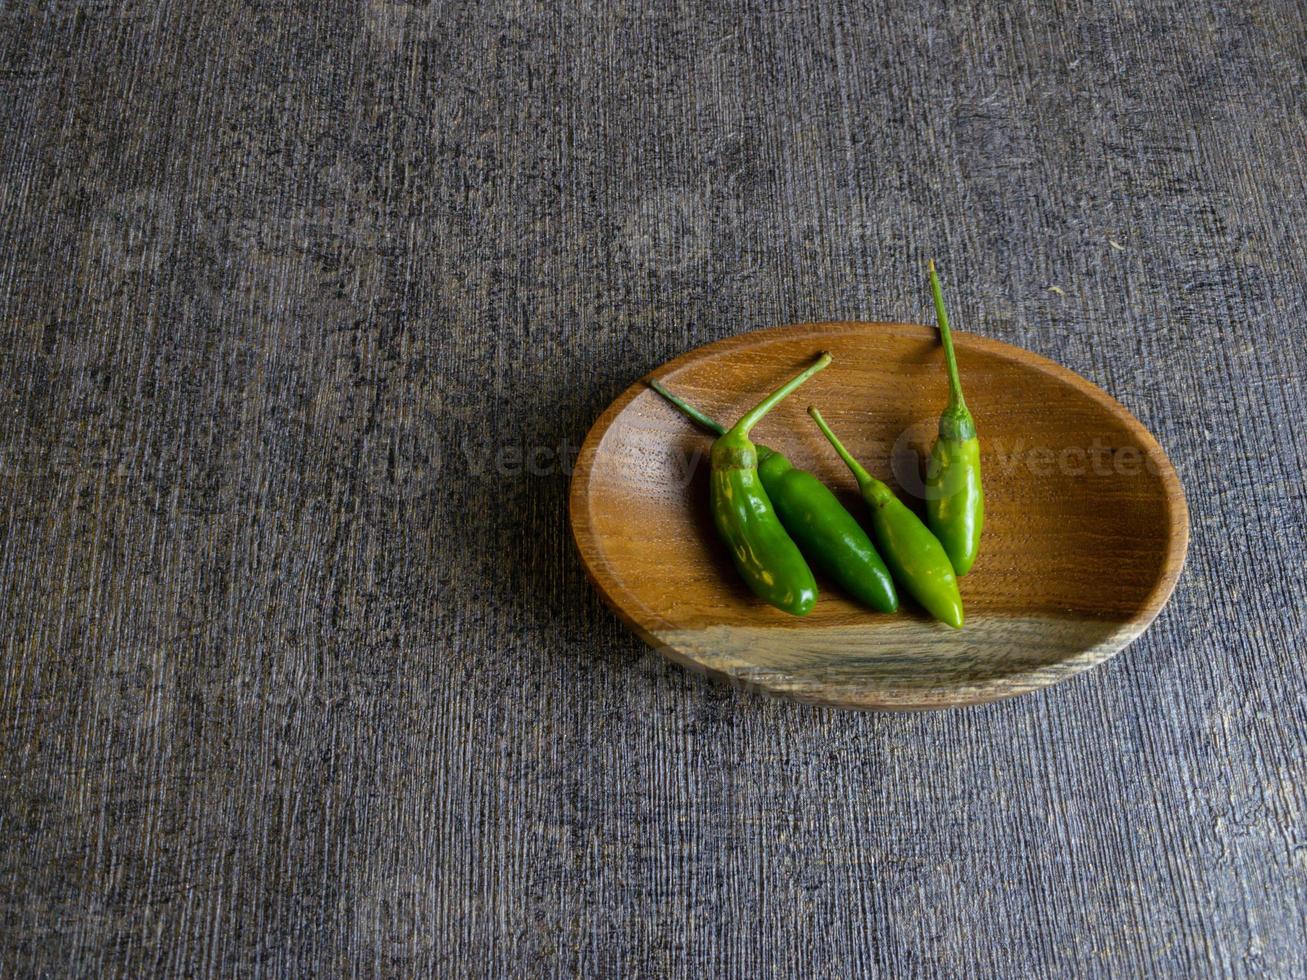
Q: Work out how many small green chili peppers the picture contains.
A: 4